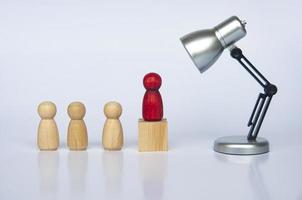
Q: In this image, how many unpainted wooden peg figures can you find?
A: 3